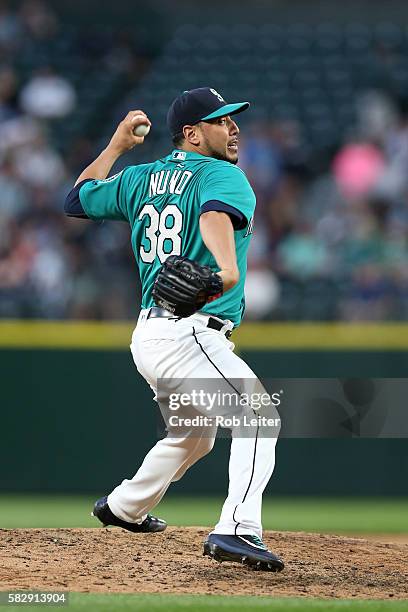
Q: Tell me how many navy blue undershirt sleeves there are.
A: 2